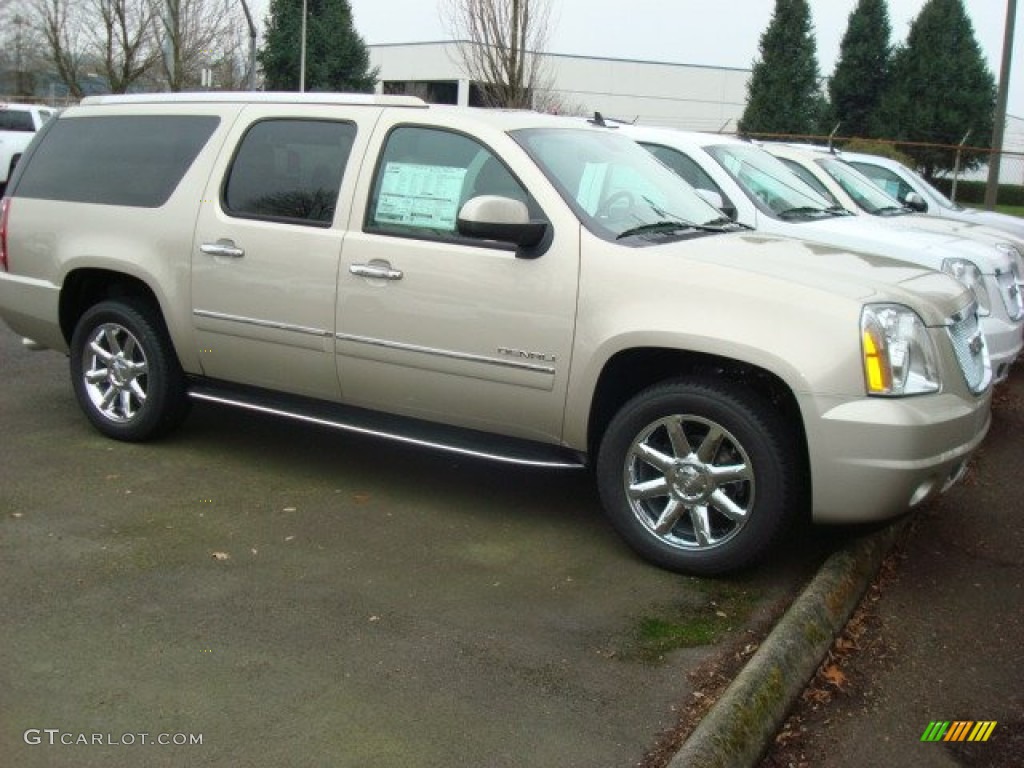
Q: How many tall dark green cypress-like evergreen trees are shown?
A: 4